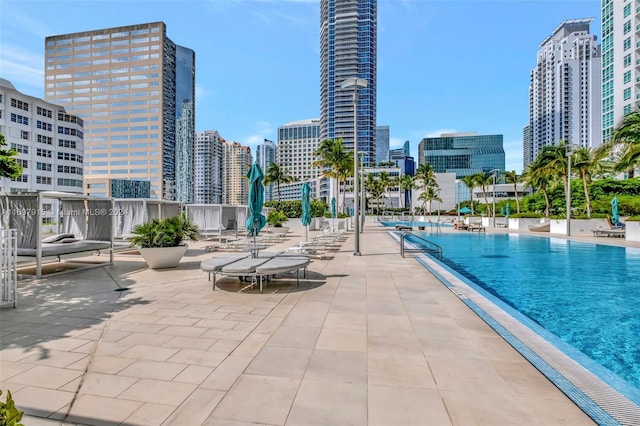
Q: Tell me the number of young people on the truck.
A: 0